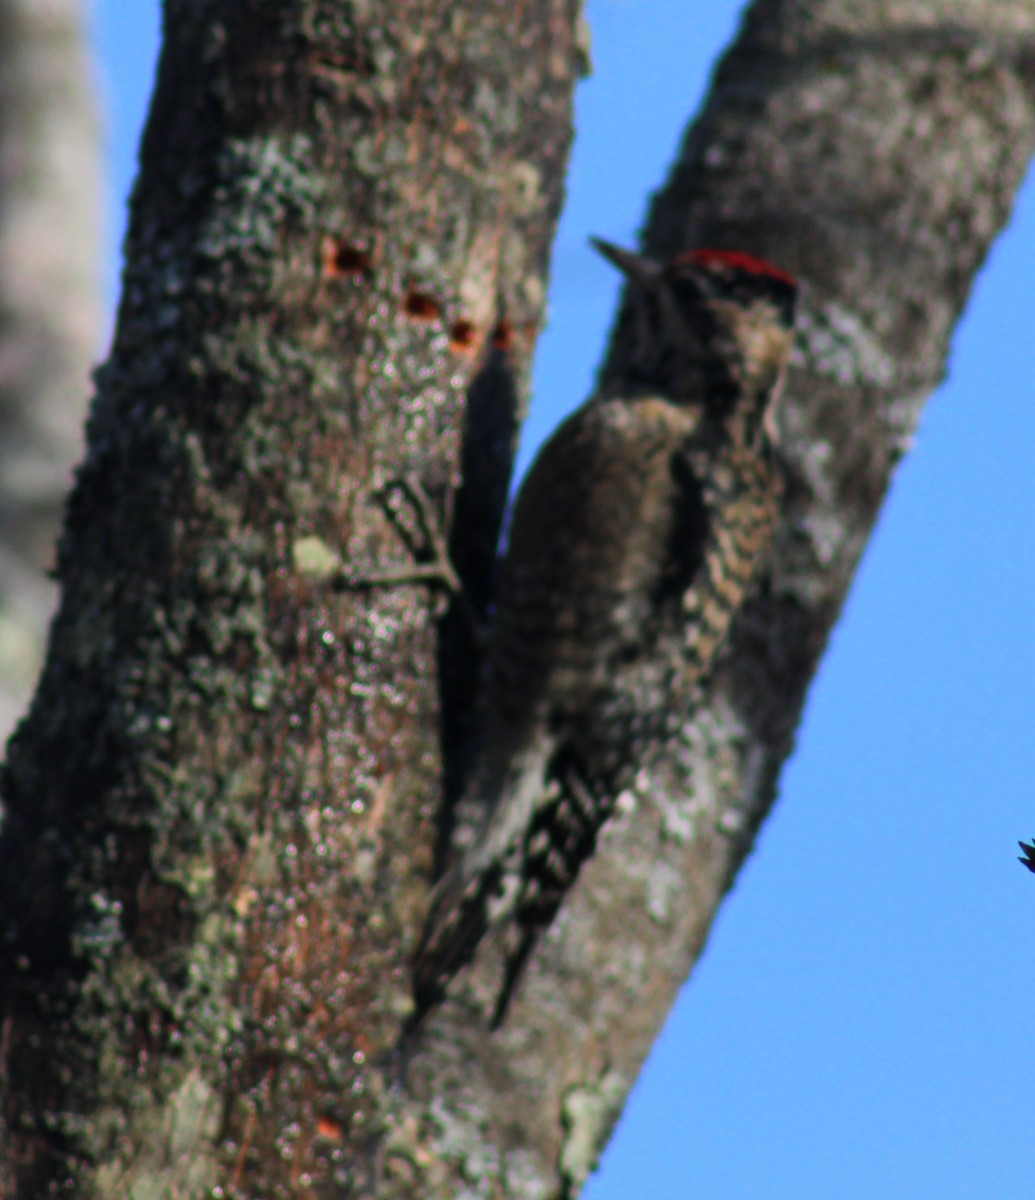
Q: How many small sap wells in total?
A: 4